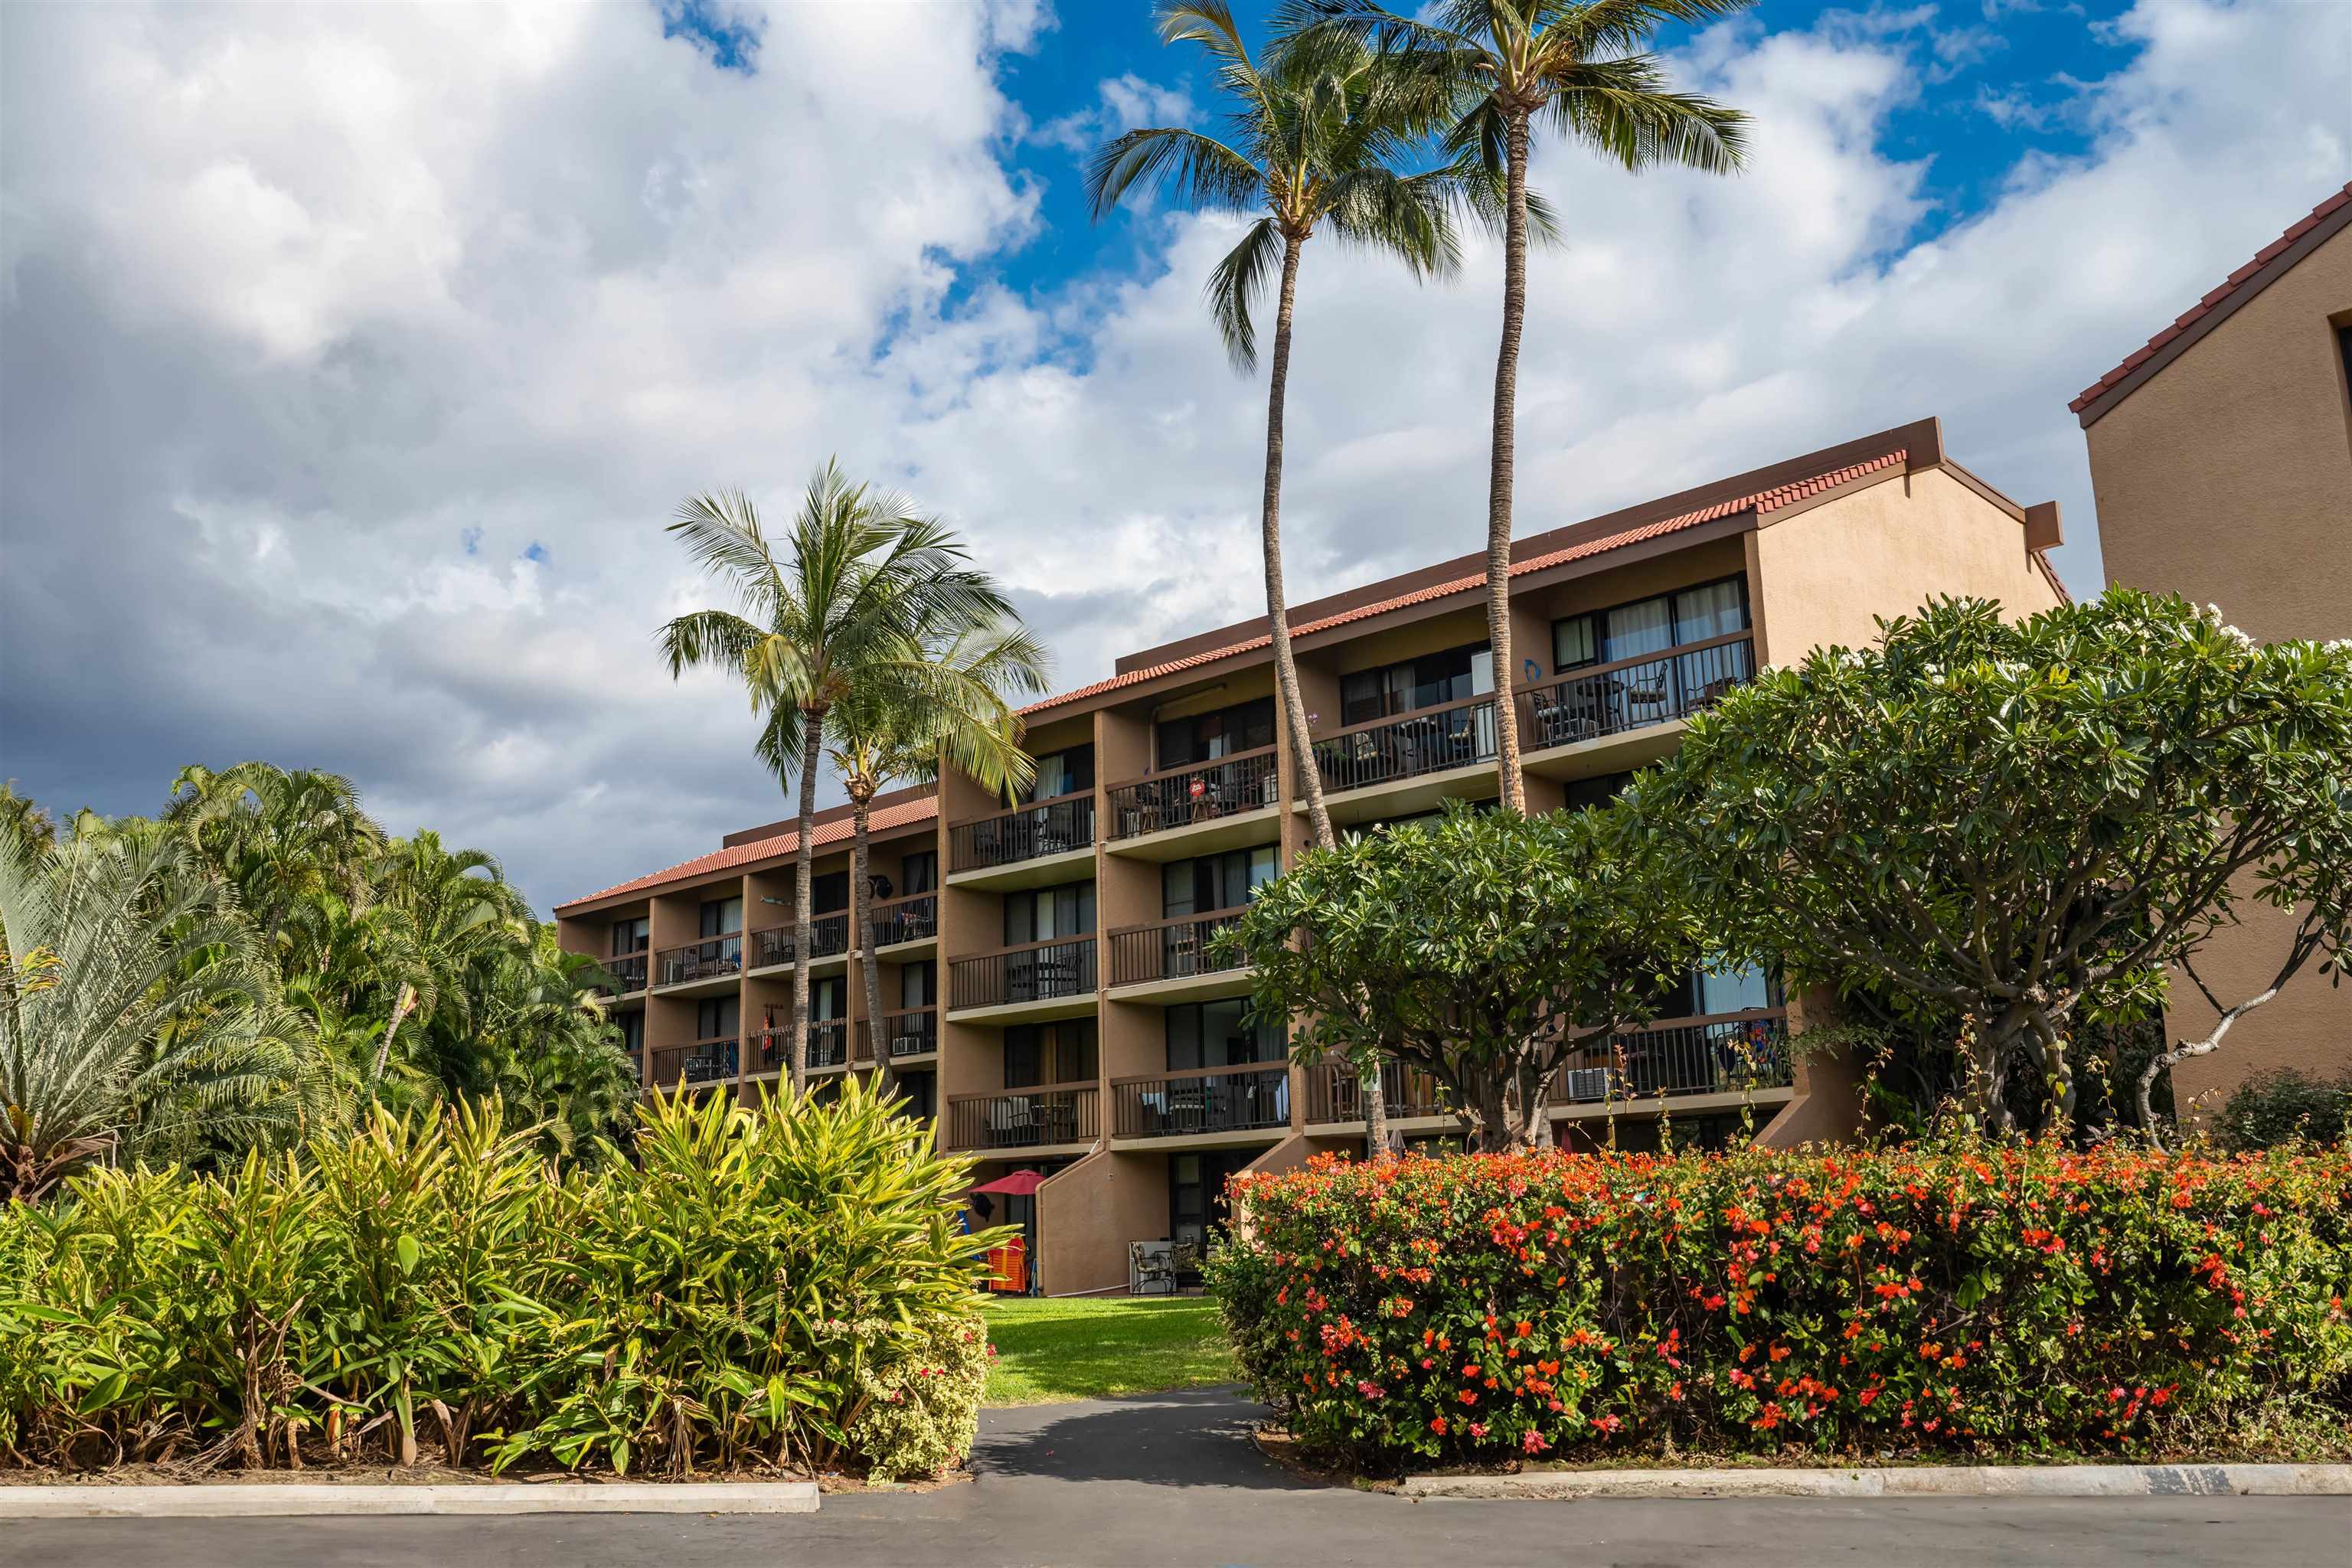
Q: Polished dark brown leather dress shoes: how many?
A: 0